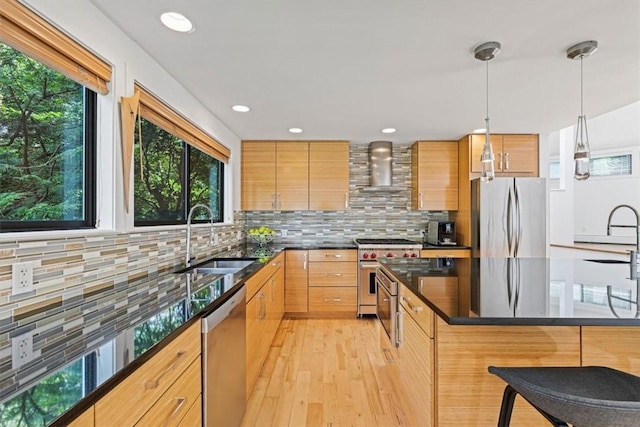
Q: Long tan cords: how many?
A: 1